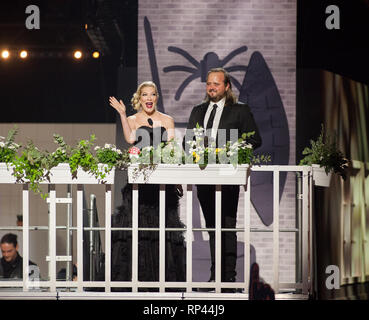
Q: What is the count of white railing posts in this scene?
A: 11